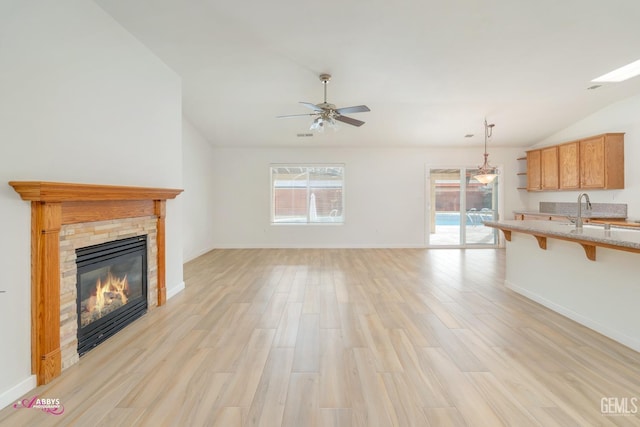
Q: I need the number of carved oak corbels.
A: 3